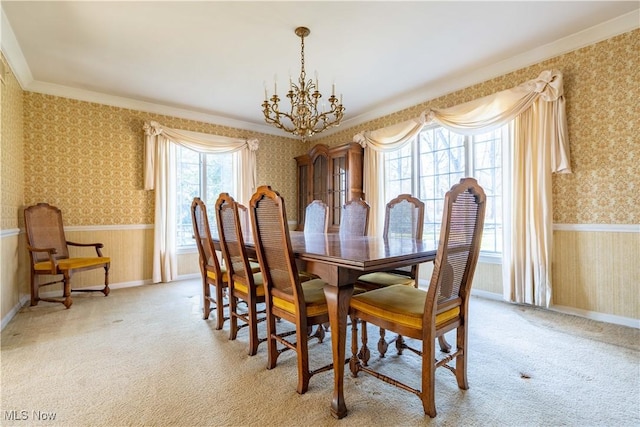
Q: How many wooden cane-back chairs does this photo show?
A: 9